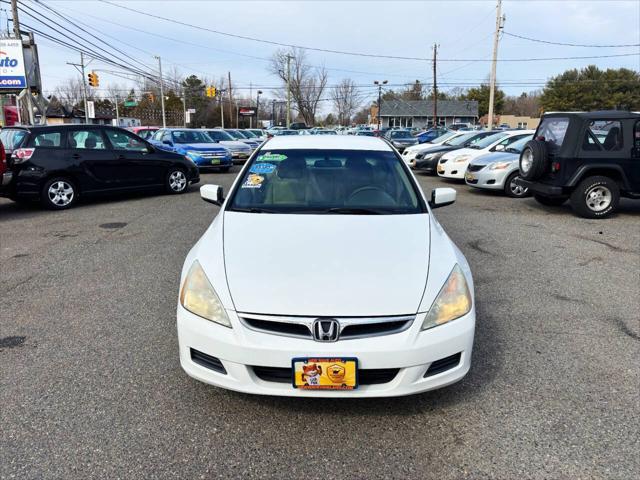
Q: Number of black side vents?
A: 2